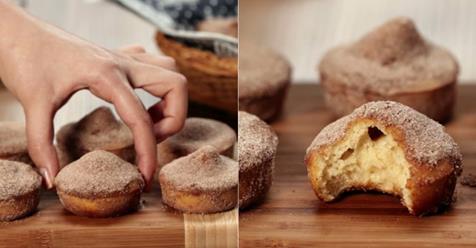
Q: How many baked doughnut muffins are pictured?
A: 10